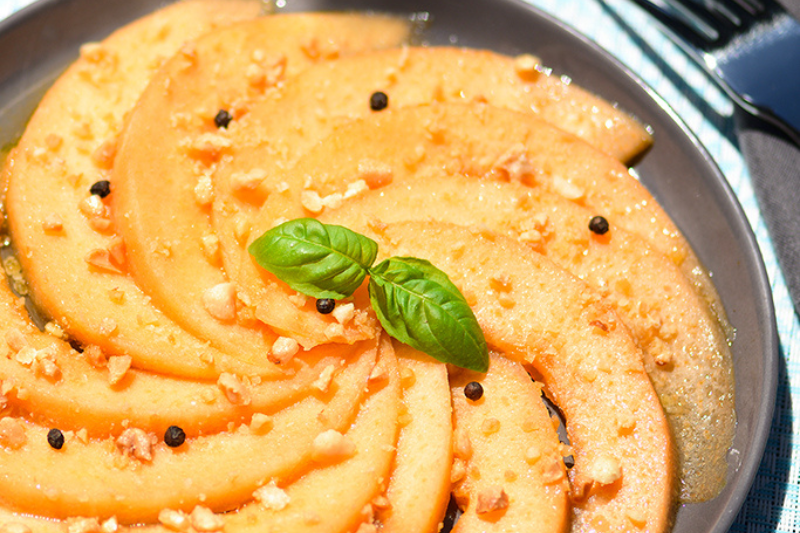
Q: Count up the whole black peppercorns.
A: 8